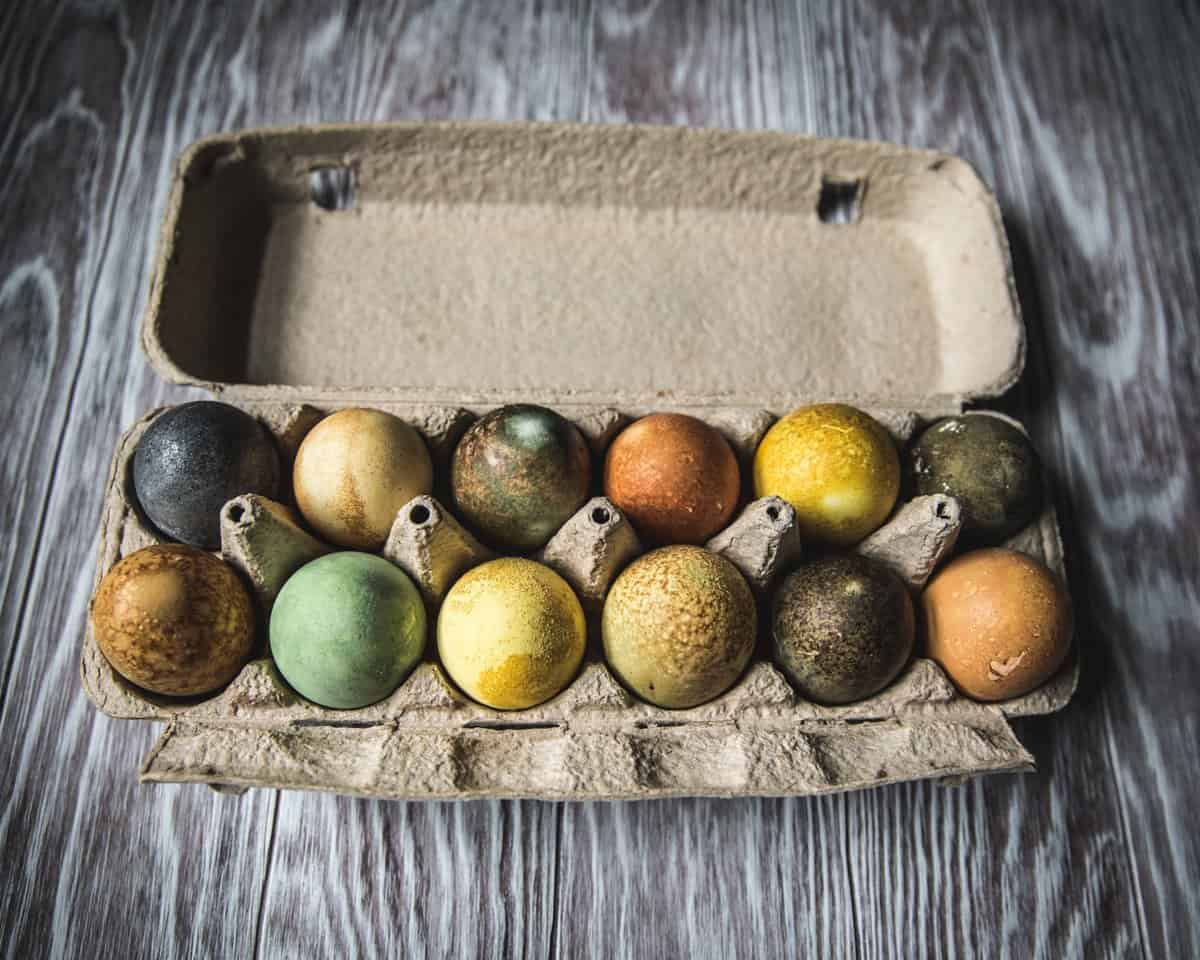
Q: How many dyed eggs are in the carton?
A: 12